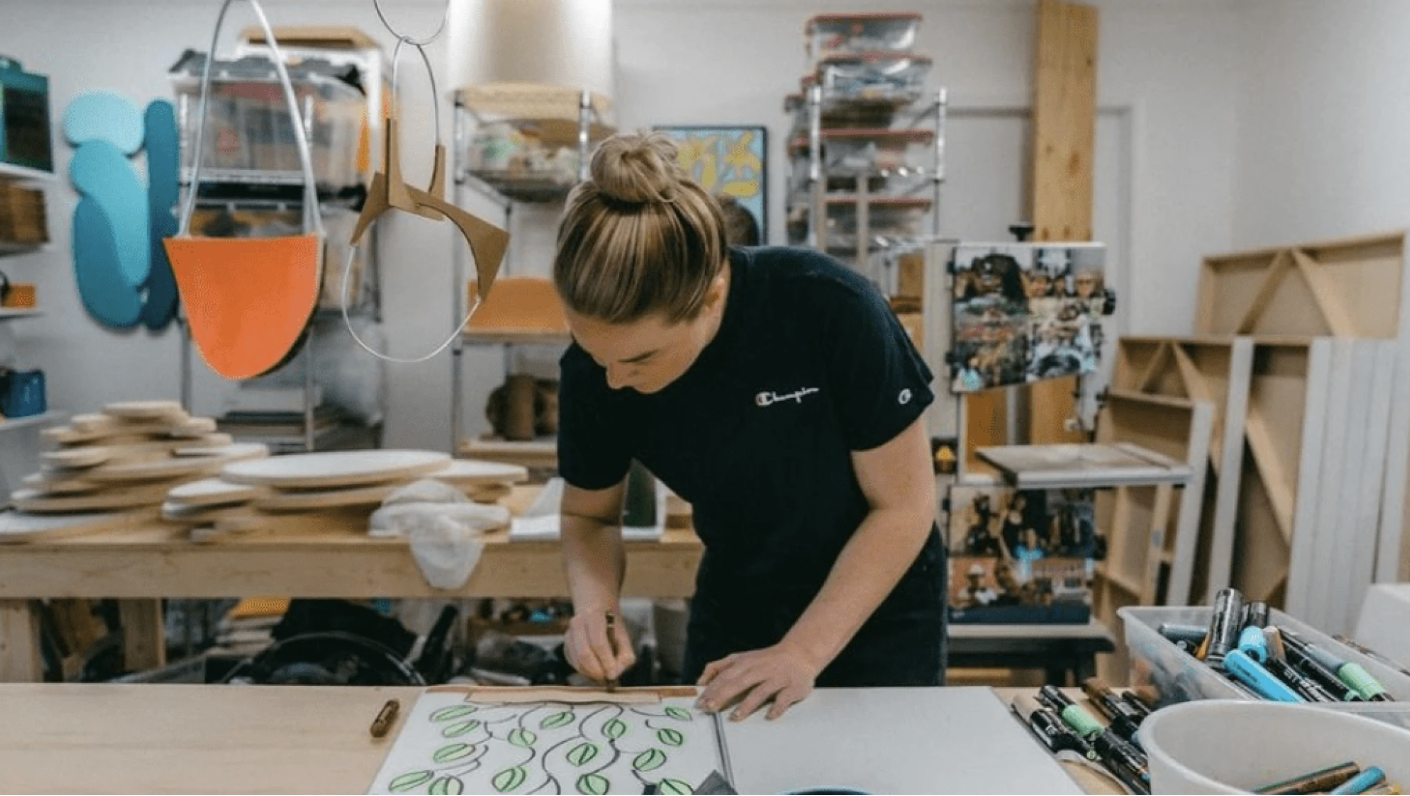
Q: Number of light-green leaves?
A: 15